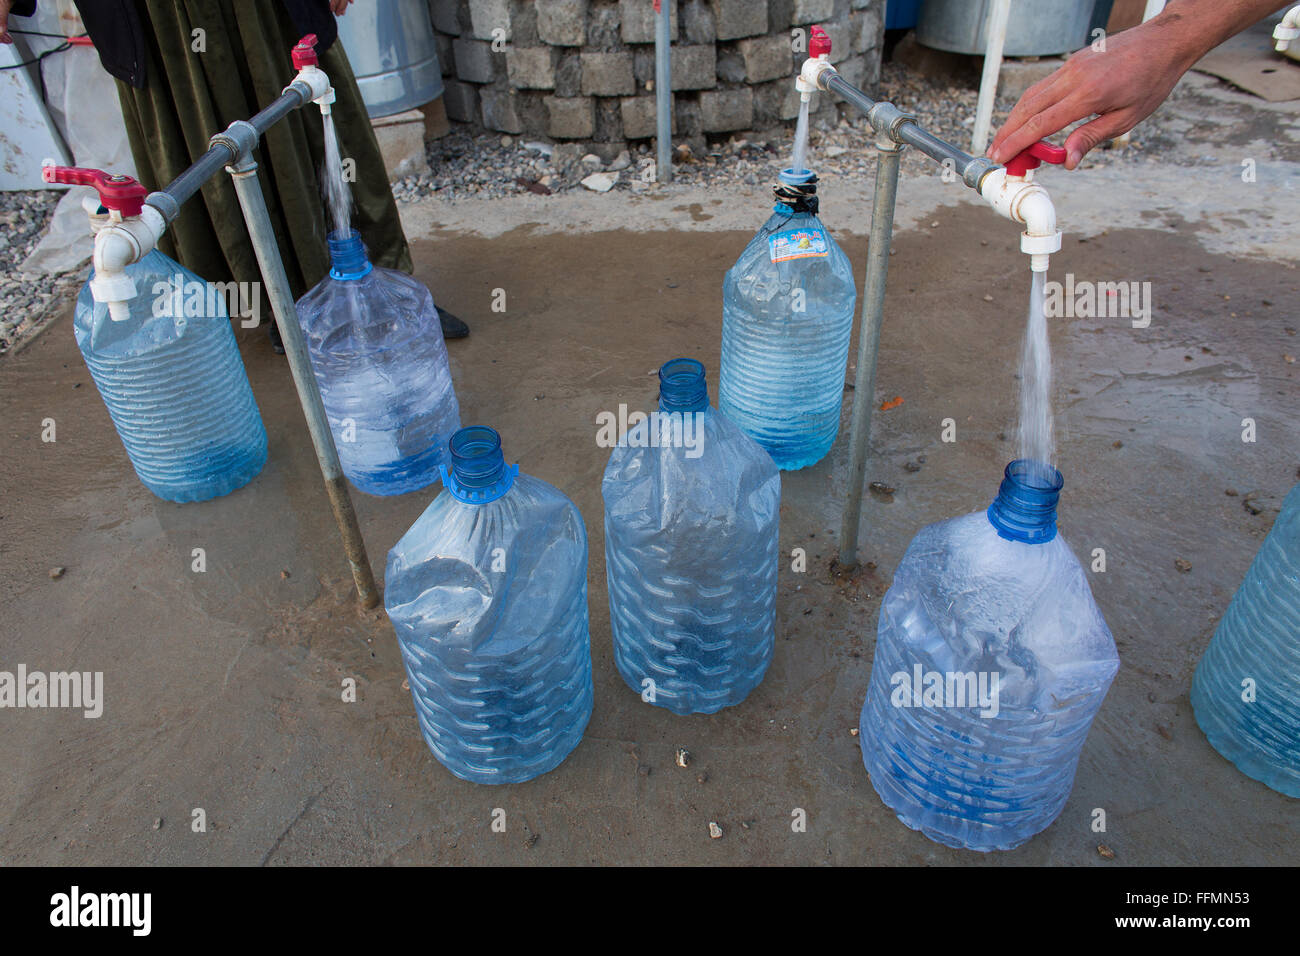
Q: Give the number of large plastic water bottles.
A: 7